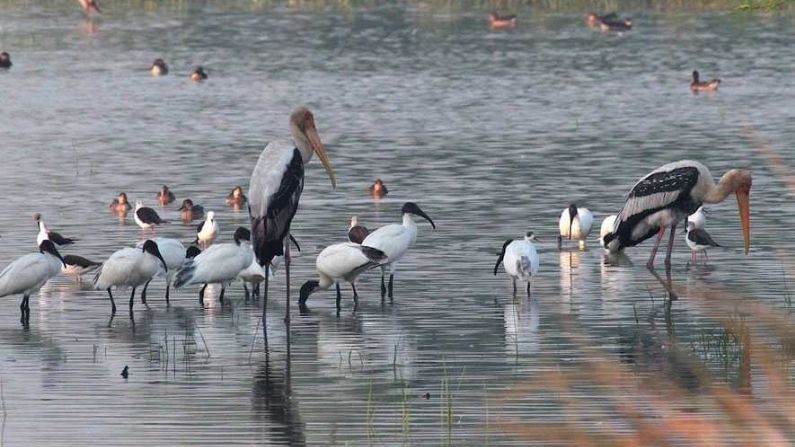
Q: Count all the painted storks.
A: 2